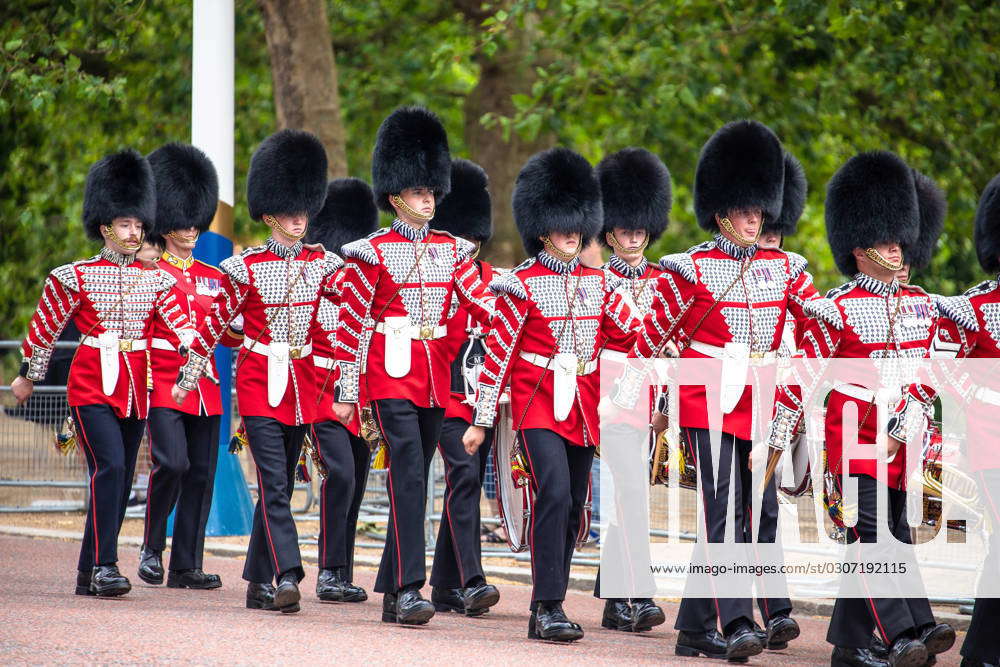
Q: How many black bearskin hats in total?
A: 13